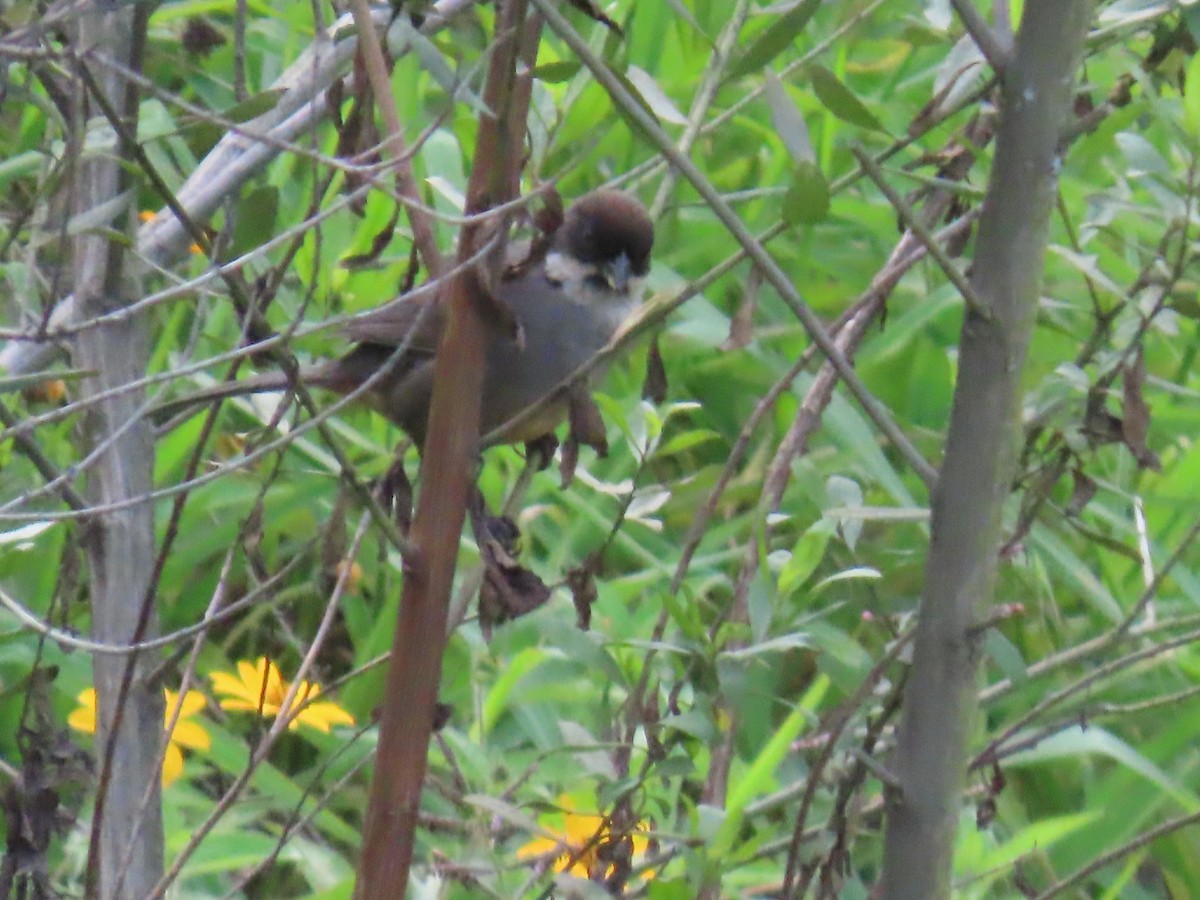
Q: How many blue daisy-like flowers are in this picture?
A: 0